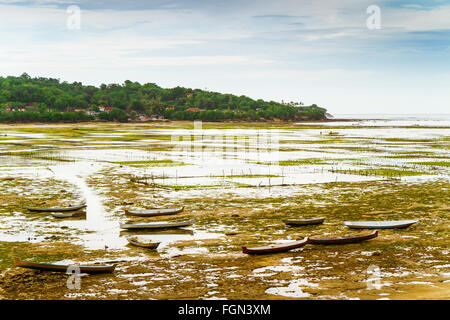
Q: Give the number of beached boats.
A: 10